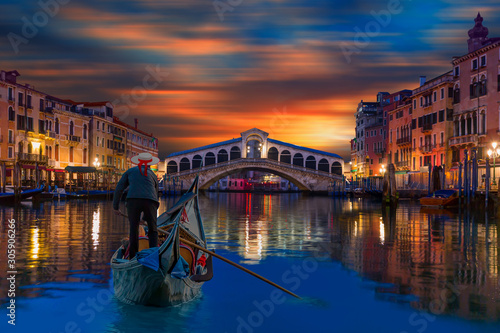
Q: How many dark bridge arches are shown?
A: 12